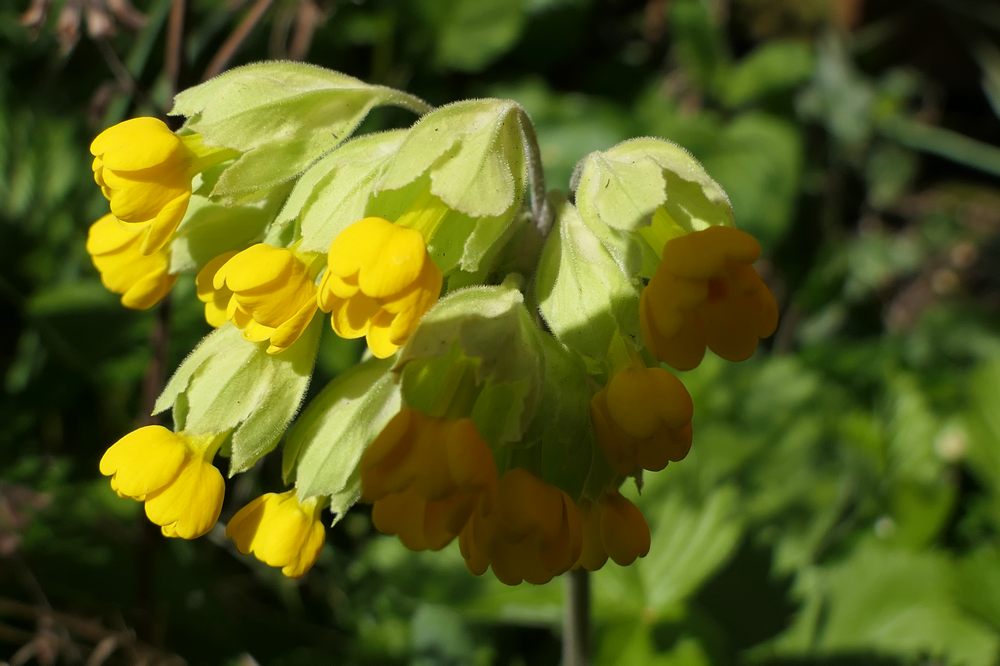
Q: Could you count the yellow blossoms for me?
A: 11